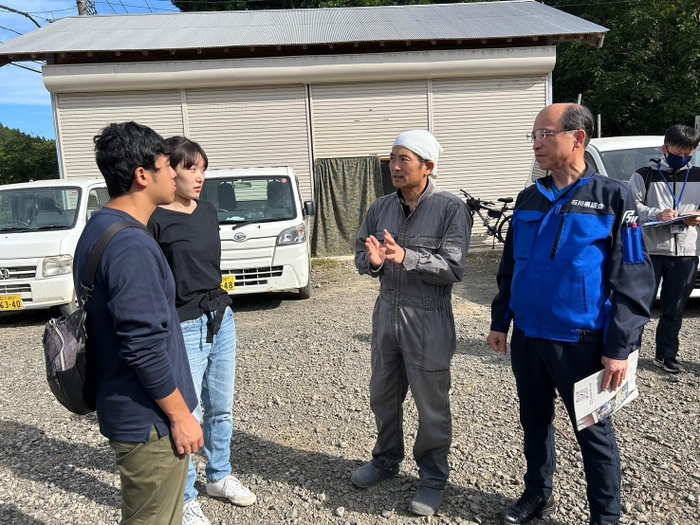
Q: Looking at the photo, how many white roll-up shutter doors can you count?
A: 4